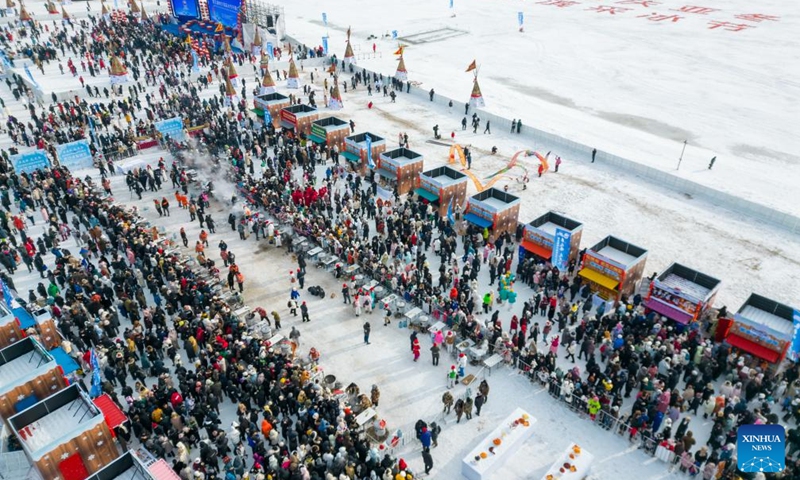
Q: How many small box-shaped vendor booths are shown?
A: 15